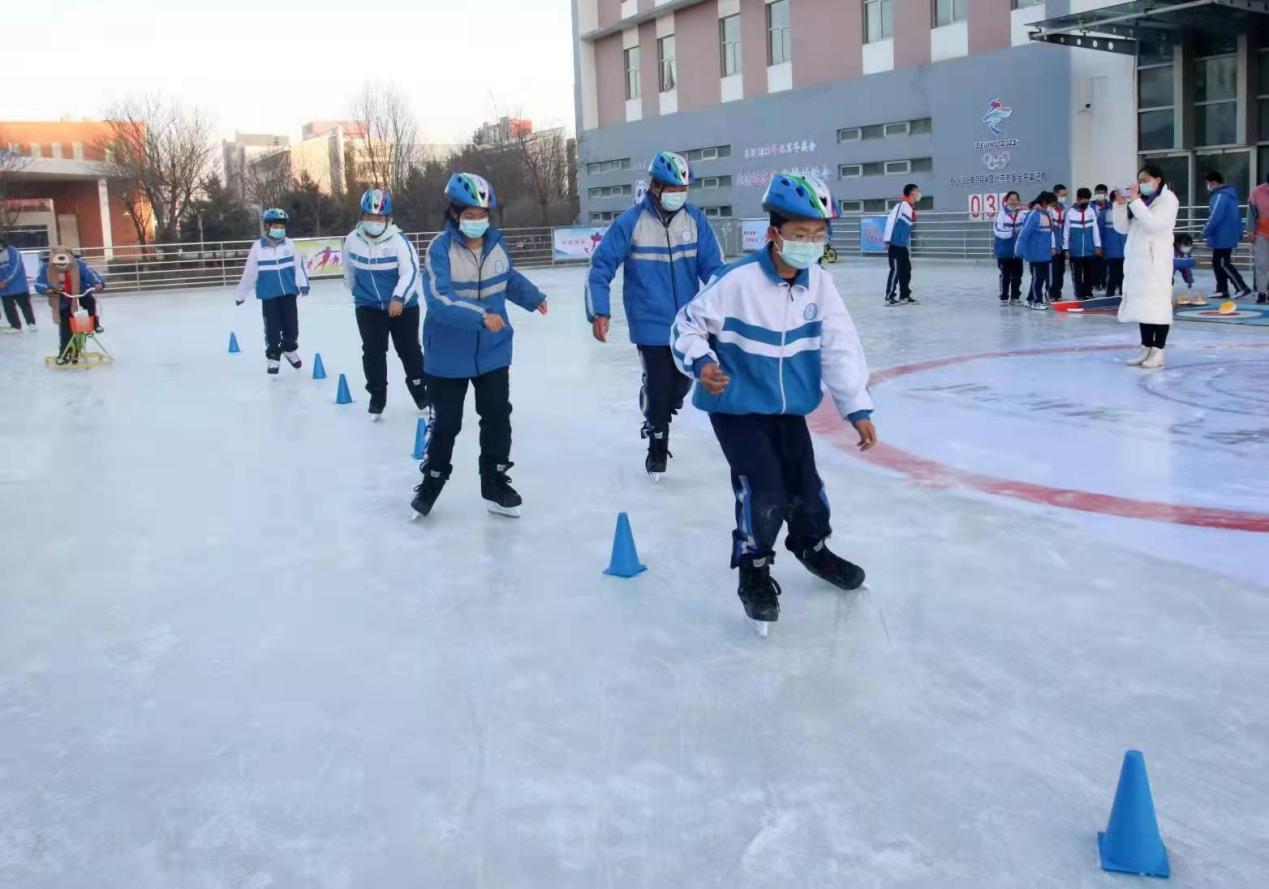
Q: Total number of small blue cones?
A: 6